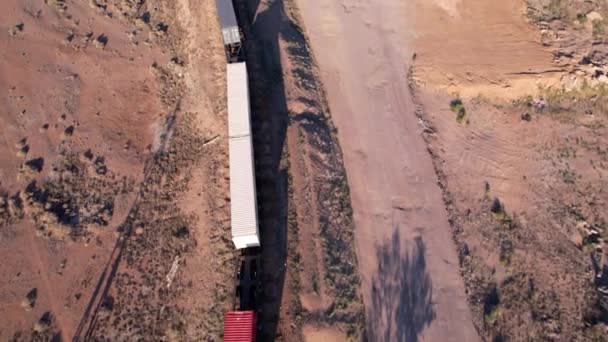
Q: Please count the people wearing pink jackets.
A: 0